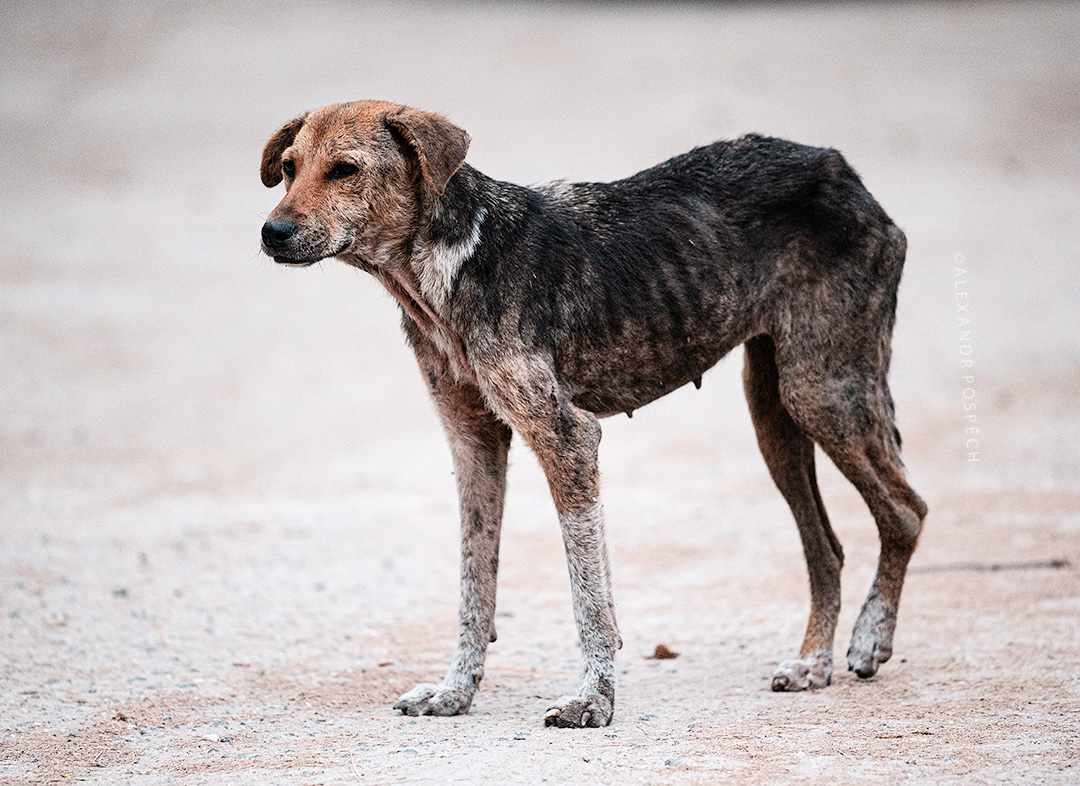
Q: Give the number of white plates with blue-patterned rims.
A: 0